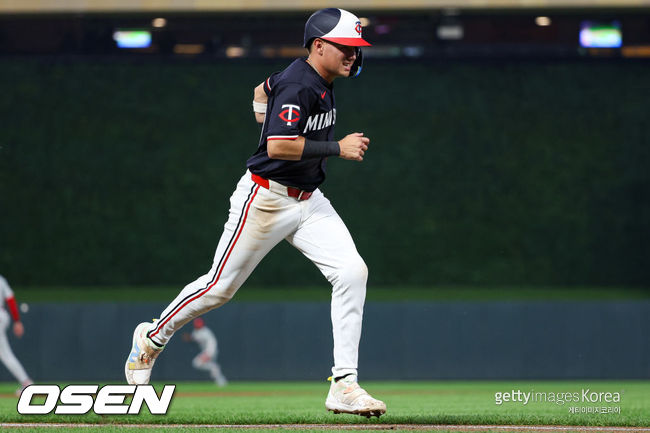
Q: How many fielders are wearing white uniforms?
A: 2